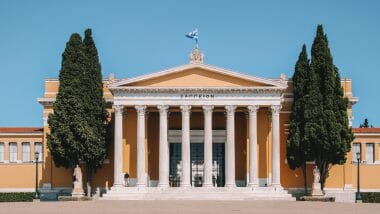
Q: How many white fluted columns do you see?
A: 8